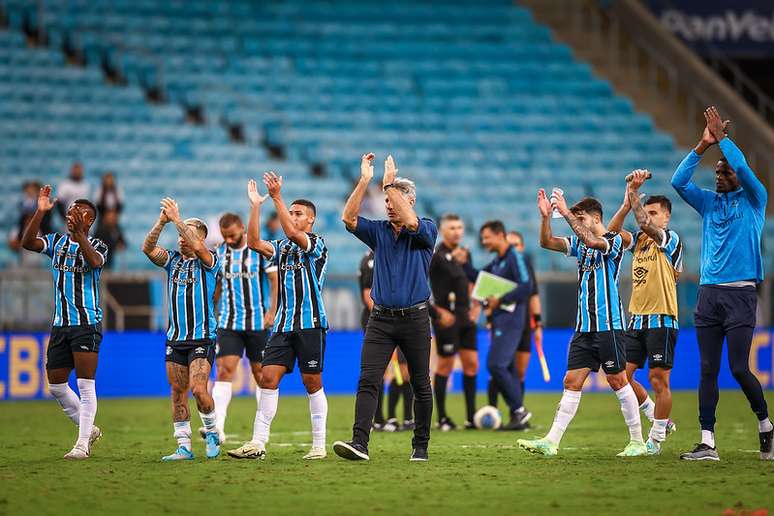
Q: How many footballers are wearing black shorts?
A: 6